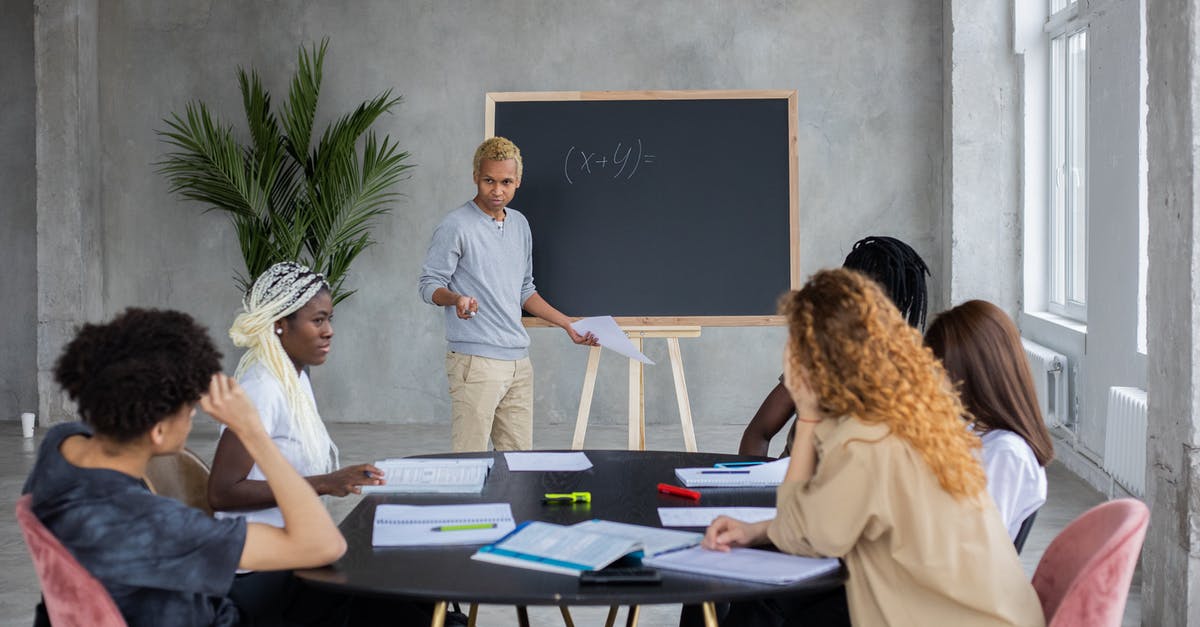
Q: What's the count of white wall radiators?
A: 2